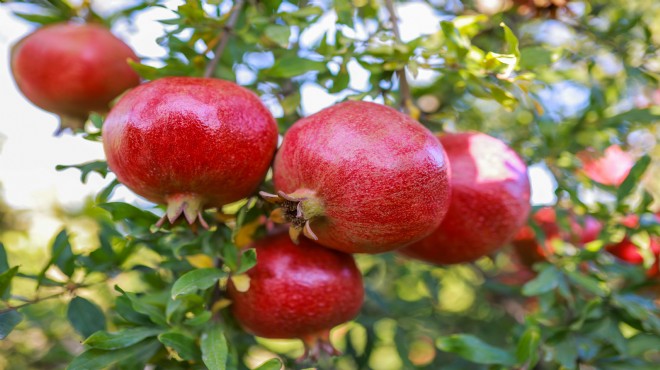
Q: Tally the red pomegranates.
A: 5